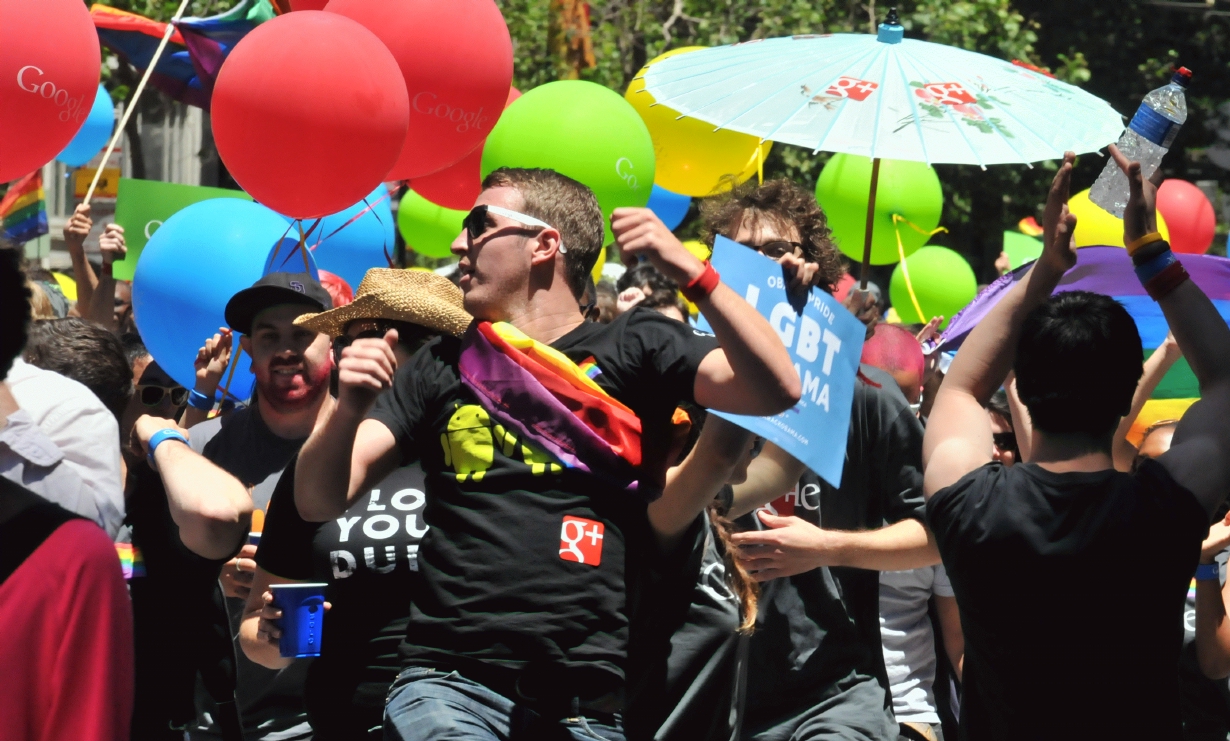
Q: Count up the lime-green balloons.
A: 4